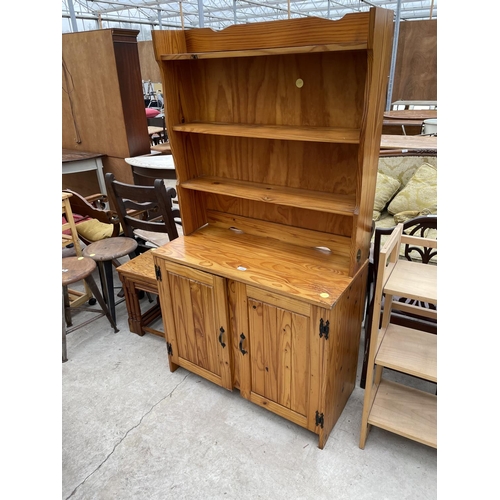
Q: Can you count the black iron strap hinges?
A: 4